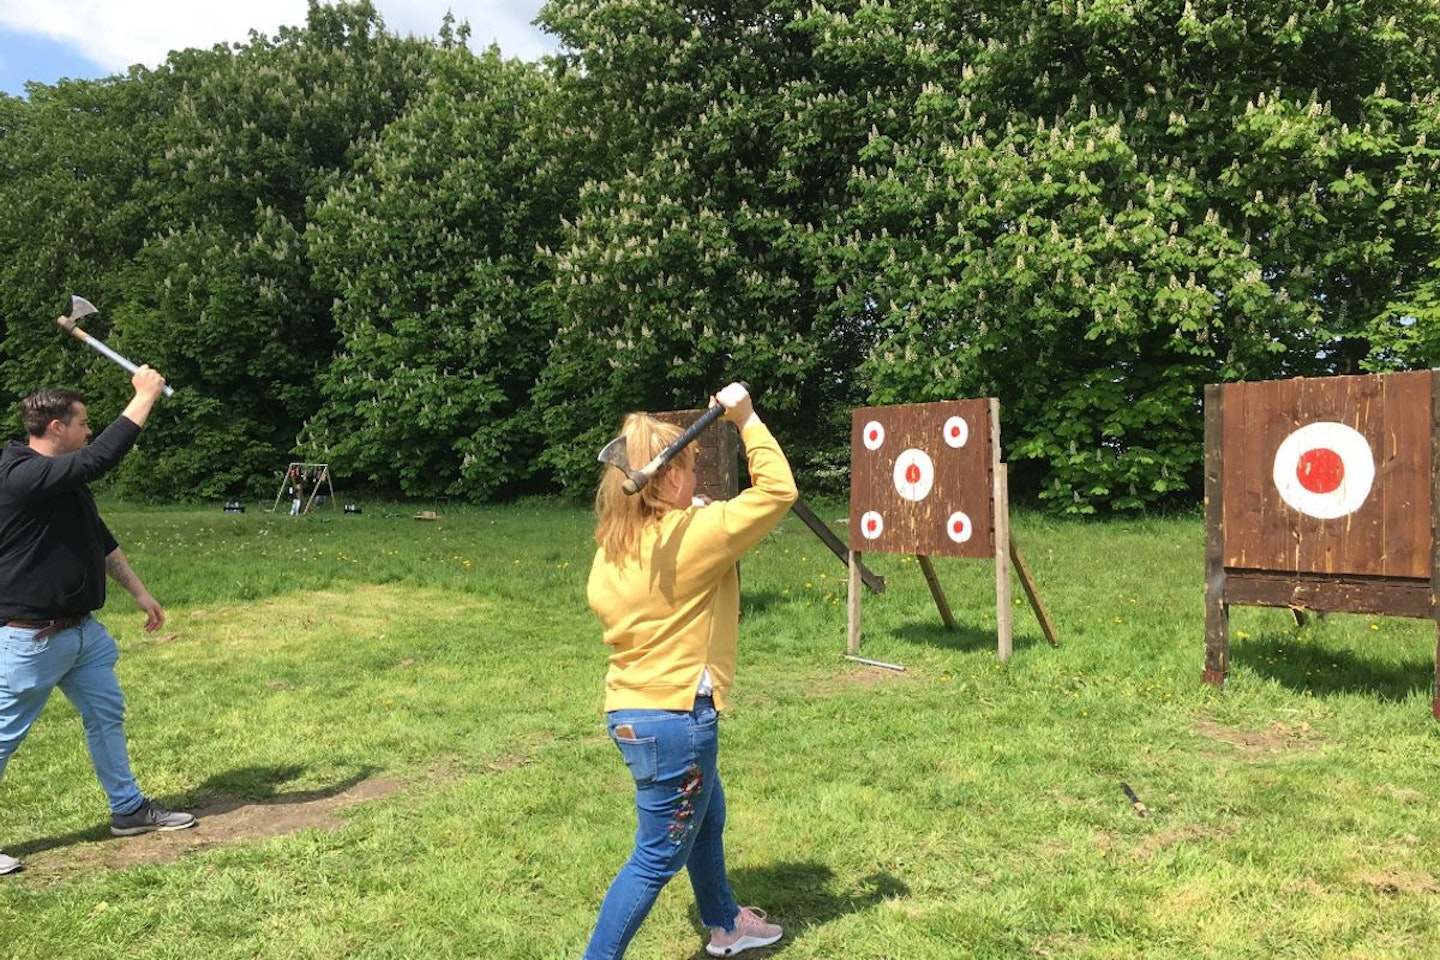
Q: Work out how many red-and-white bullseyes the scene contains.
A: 6